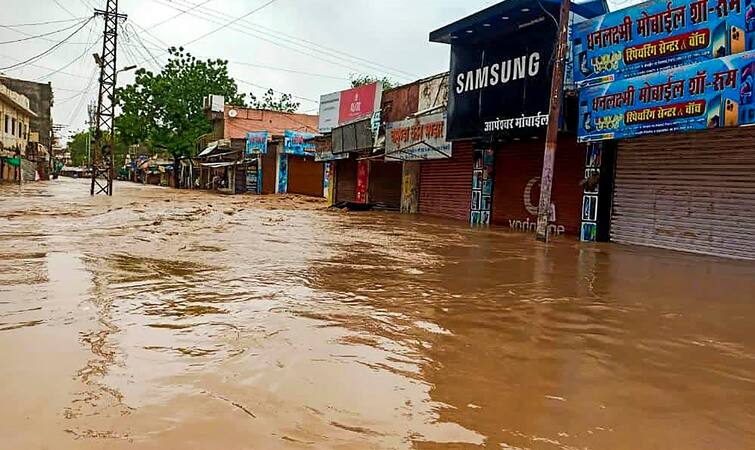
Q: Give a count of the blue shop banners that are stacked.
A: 2